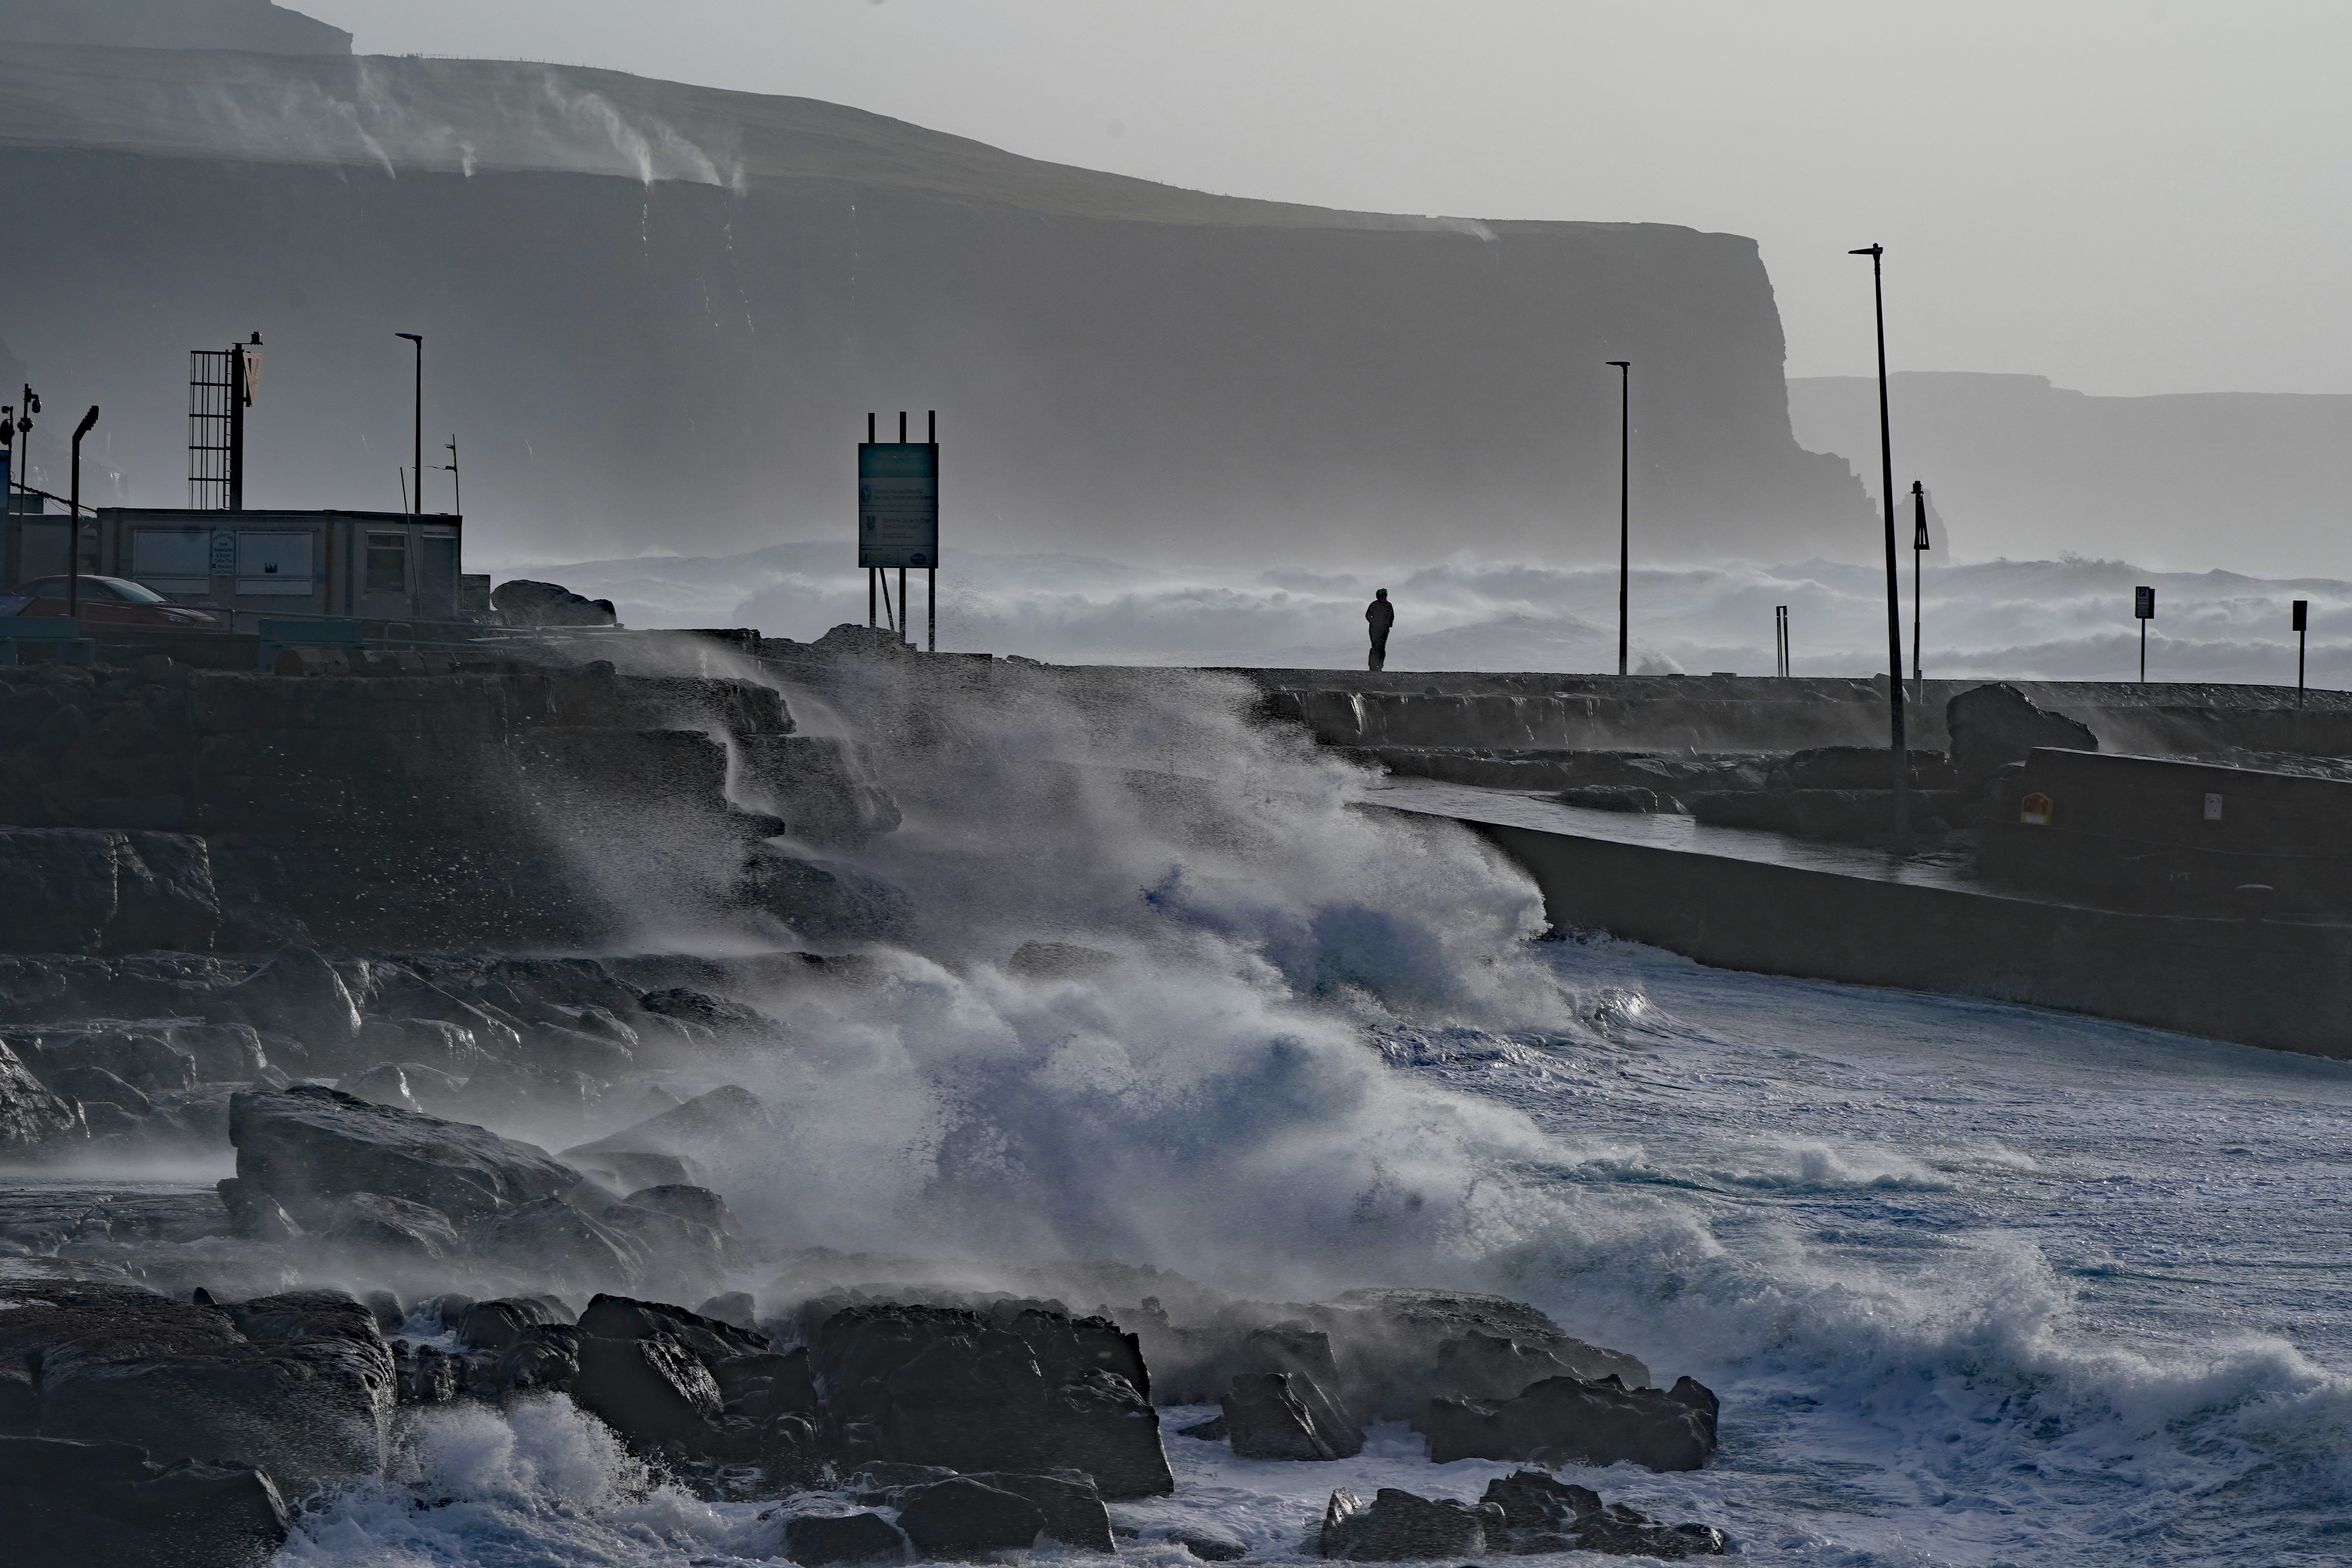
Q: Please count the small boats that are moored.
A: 0